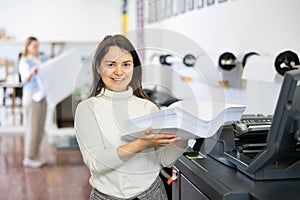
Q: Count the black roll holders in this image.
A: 5